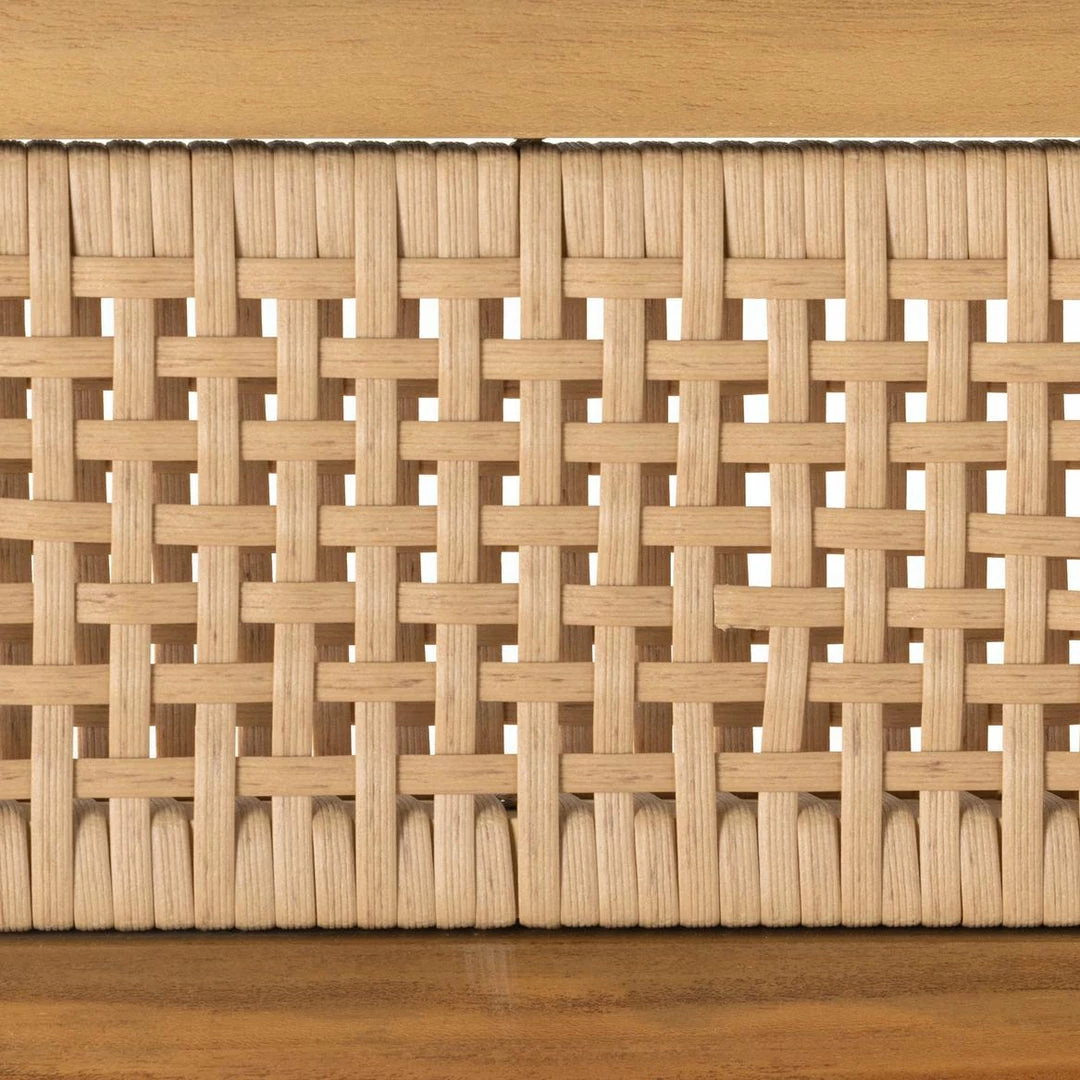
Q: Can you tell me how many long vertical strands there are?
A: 13